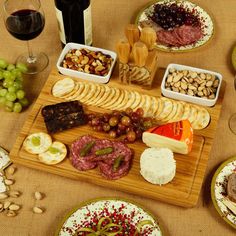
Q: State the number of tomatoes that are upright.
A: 0